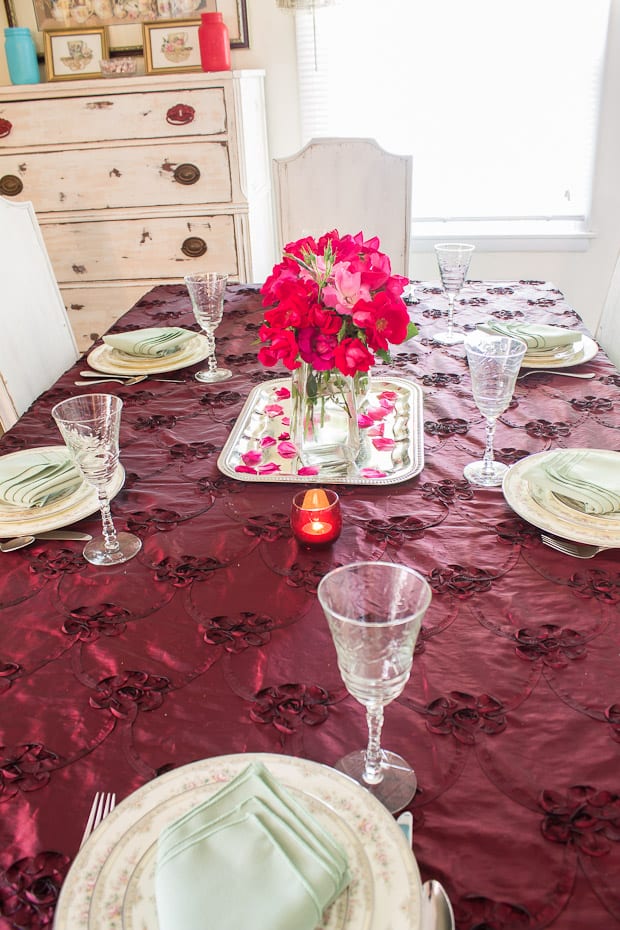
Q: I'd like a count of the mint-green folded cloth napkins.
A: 5